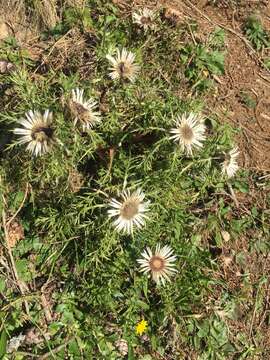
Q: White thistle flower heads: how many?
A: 8